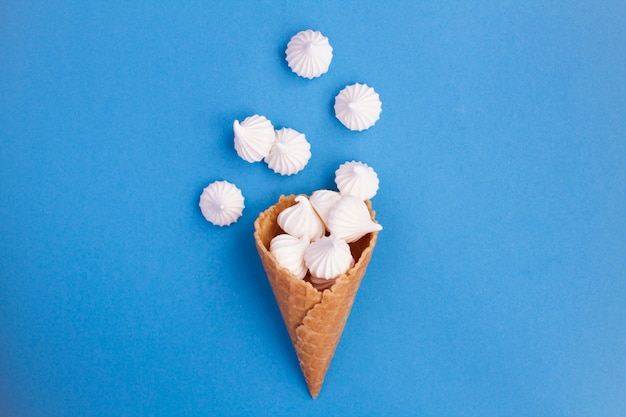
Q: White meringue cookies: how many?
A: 11